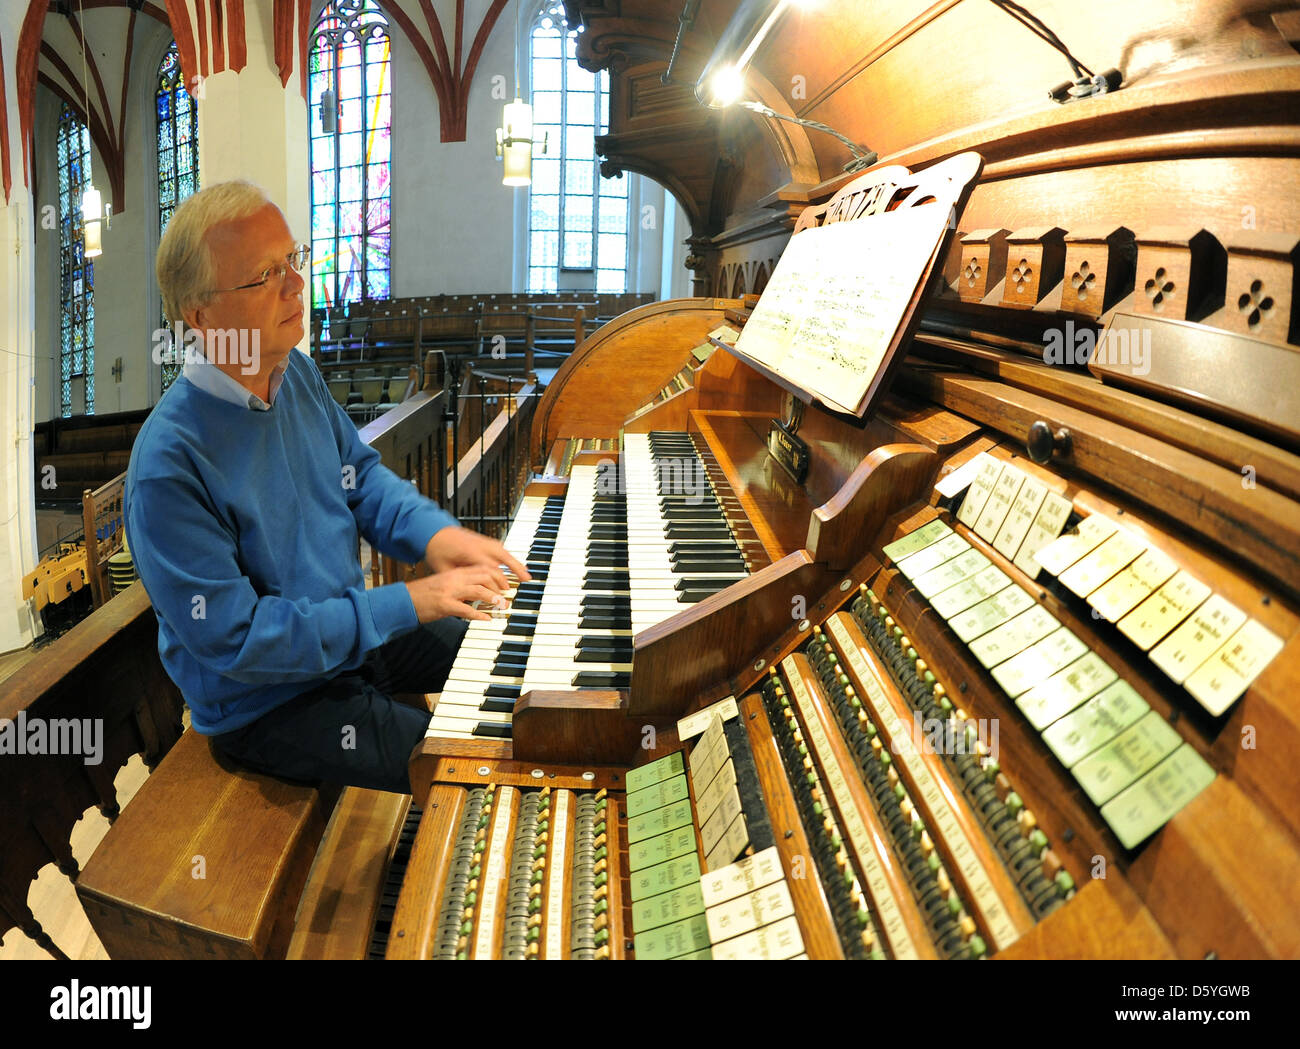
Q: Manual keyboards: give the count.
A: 3